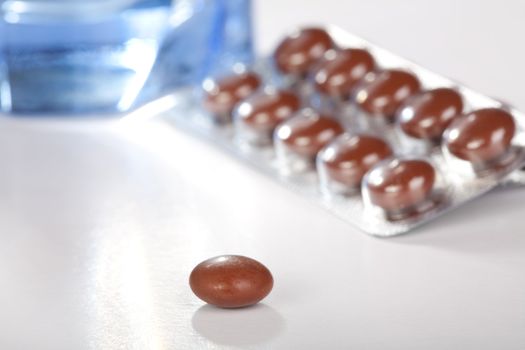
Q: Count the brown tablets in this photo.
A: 11